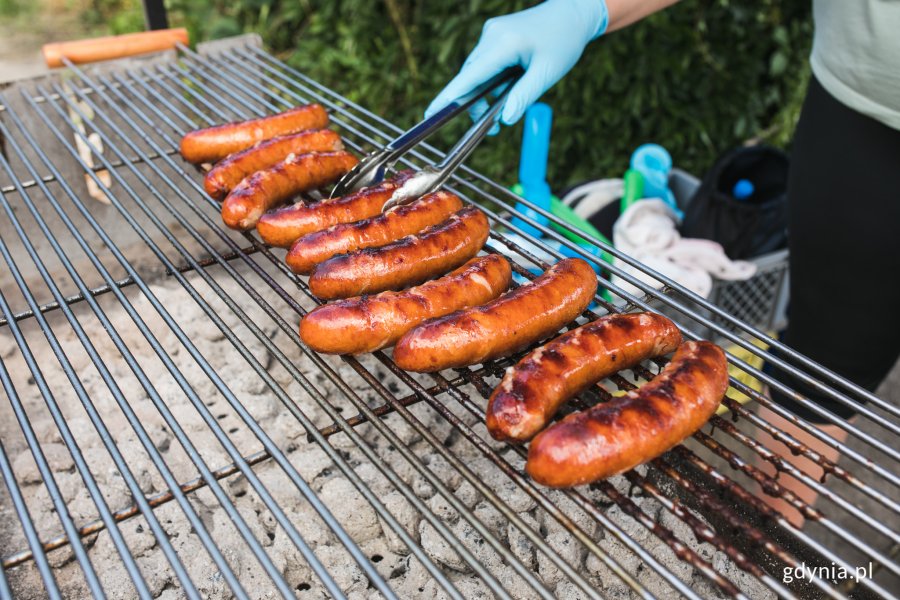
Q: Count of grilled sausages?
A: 10